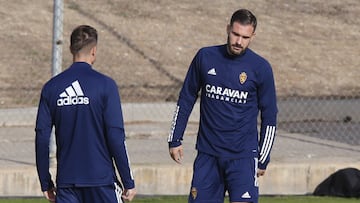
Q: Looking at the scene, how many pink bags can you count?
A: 0